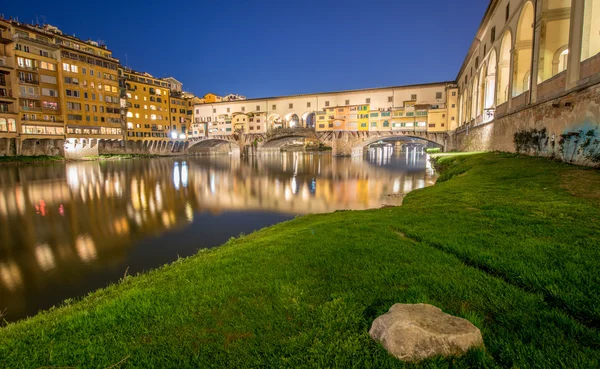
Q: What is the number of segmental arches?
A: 3